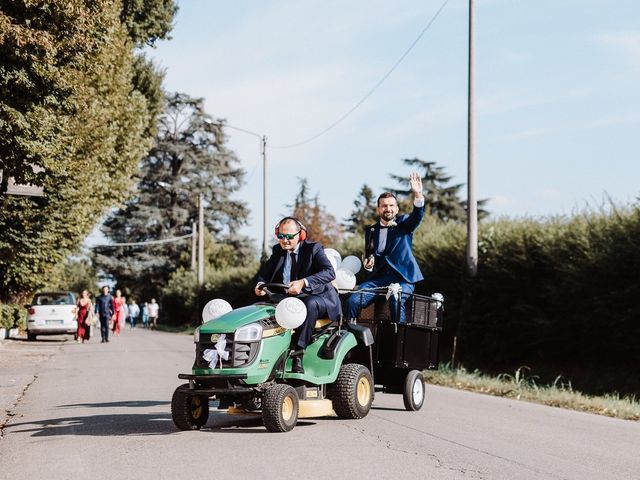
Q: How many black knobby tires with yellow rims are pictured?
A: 3